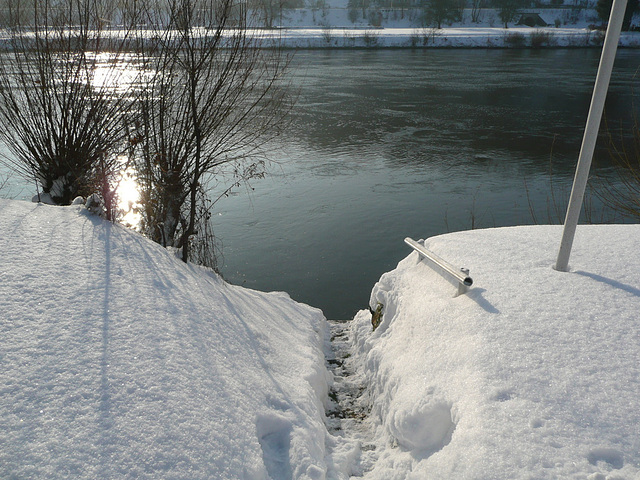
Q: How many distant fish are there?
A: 0